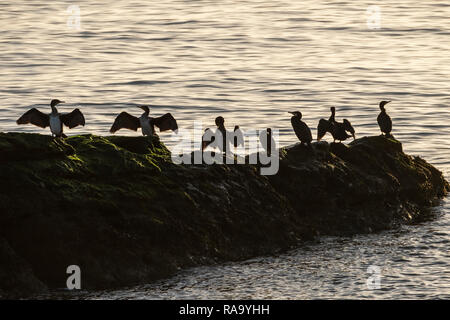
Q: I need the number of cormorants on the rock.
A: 7